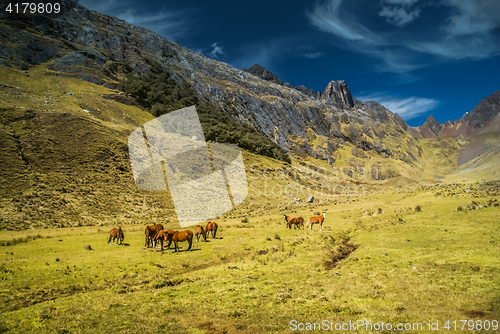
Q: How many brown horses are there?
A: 9